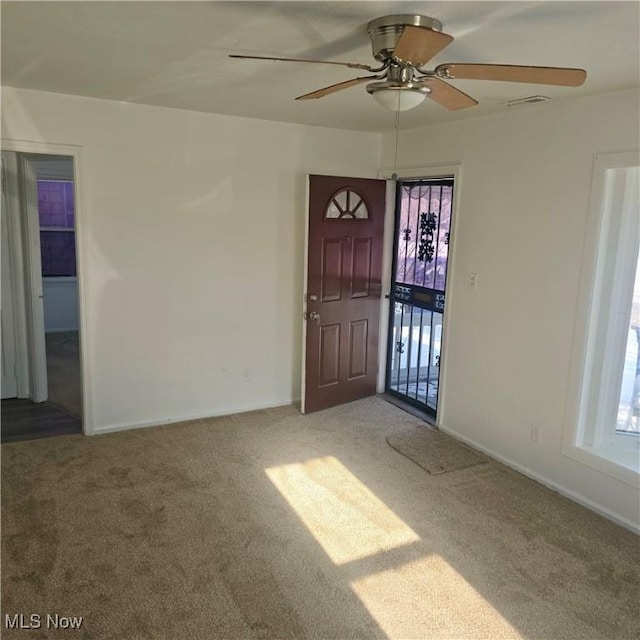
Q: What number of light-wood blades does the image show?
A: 5